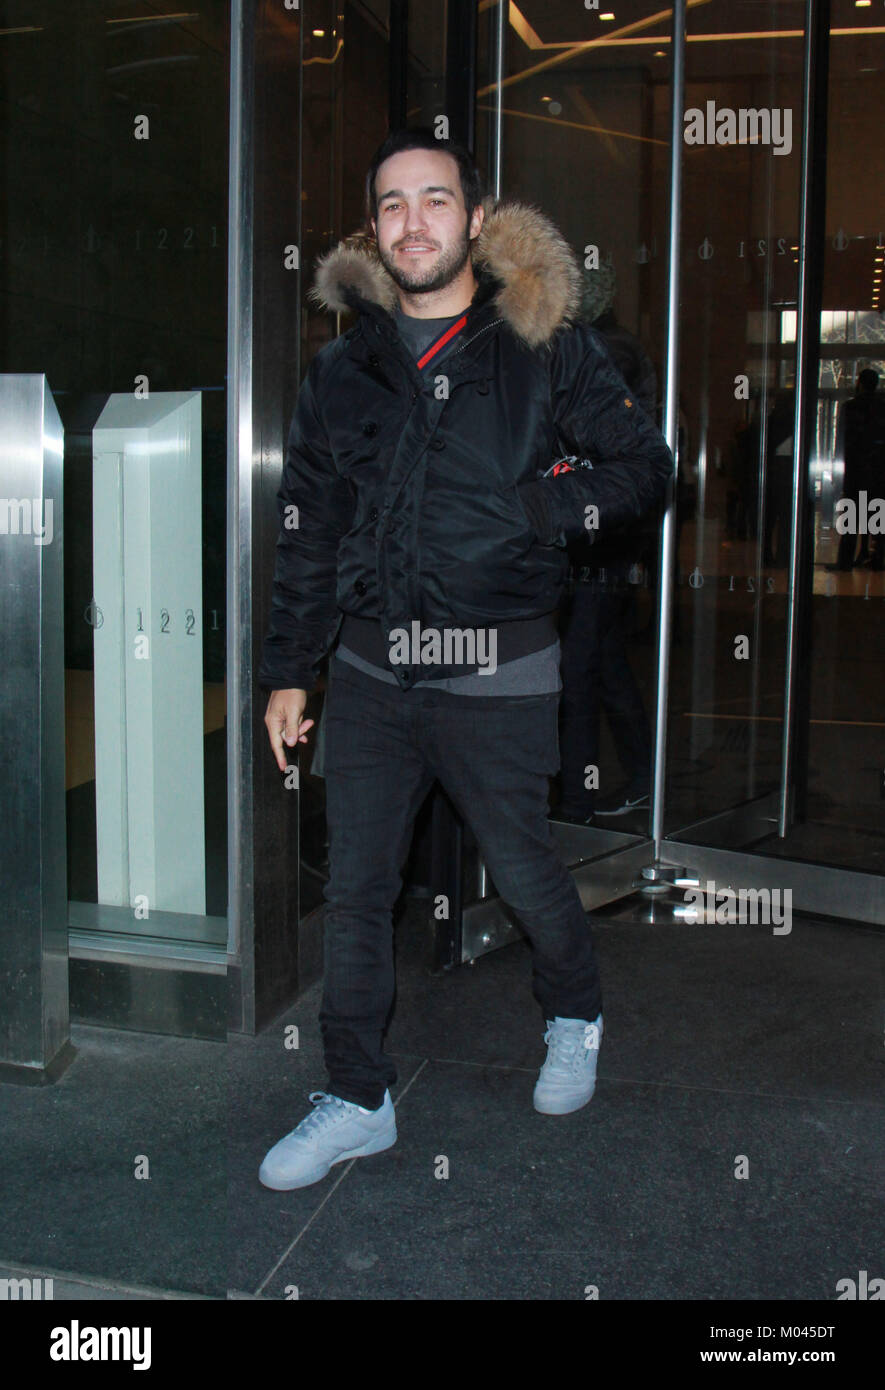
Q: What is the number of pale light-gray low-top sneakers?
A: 2